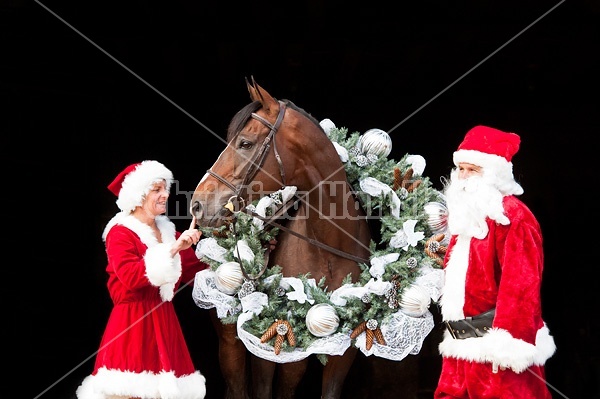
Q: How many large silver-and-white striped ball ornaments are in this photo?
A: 5